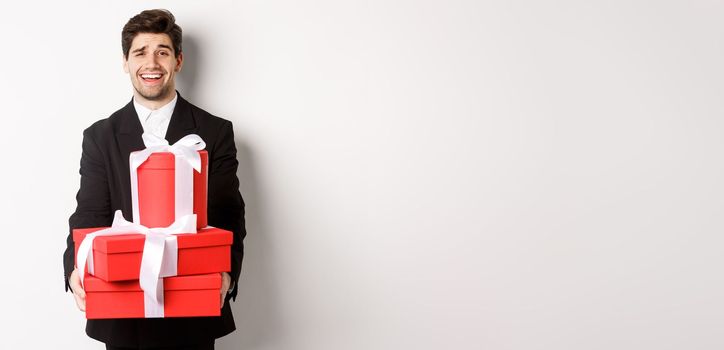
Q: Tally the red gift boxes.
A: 3